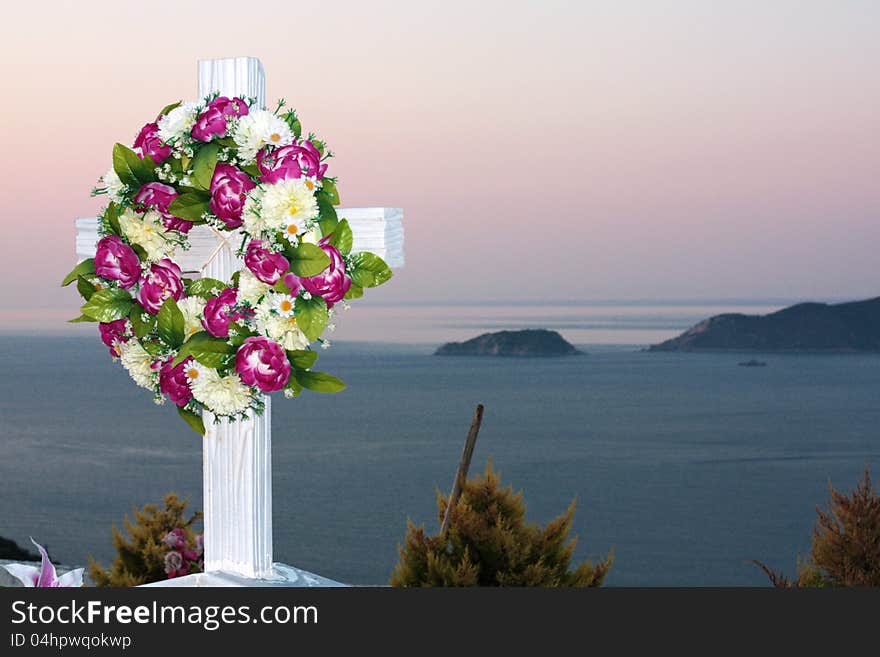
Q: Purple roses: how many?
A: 13